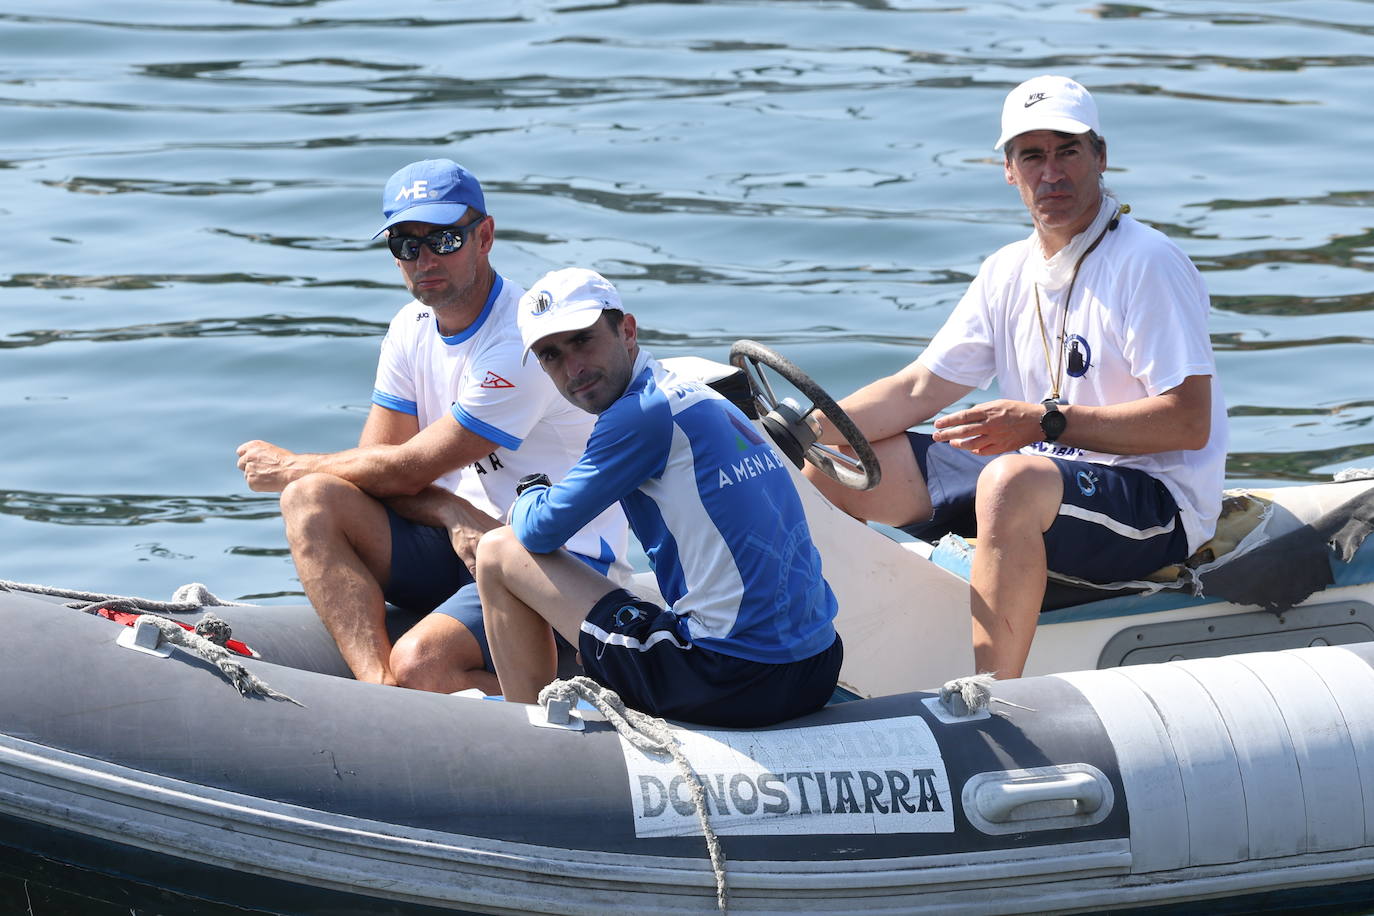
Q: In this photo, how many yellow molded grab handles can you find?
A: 0